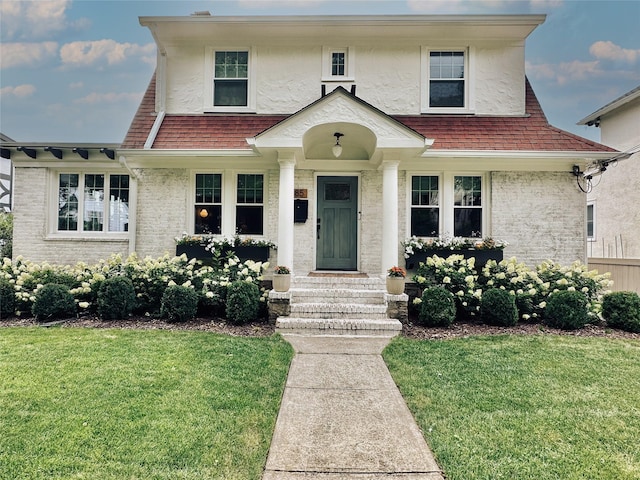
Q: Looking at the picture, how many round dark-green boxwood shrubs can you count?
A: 9